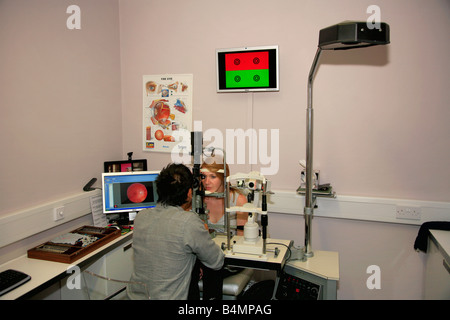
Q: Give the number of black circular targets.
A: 4